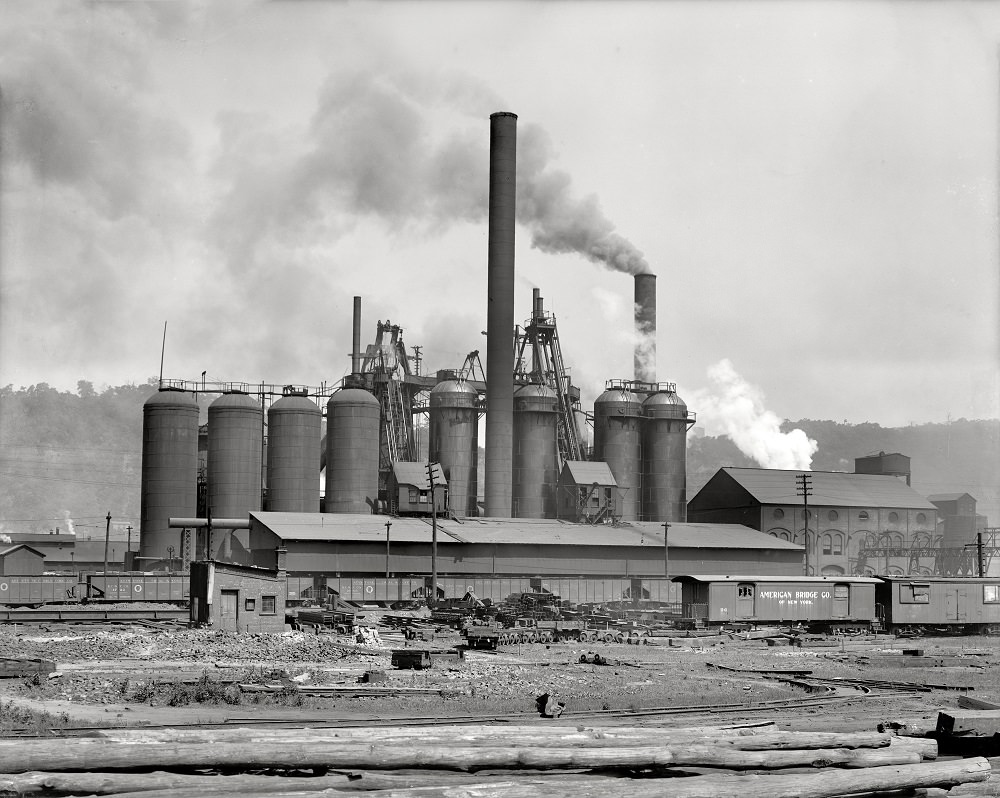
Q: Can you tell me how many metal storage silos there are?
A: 8